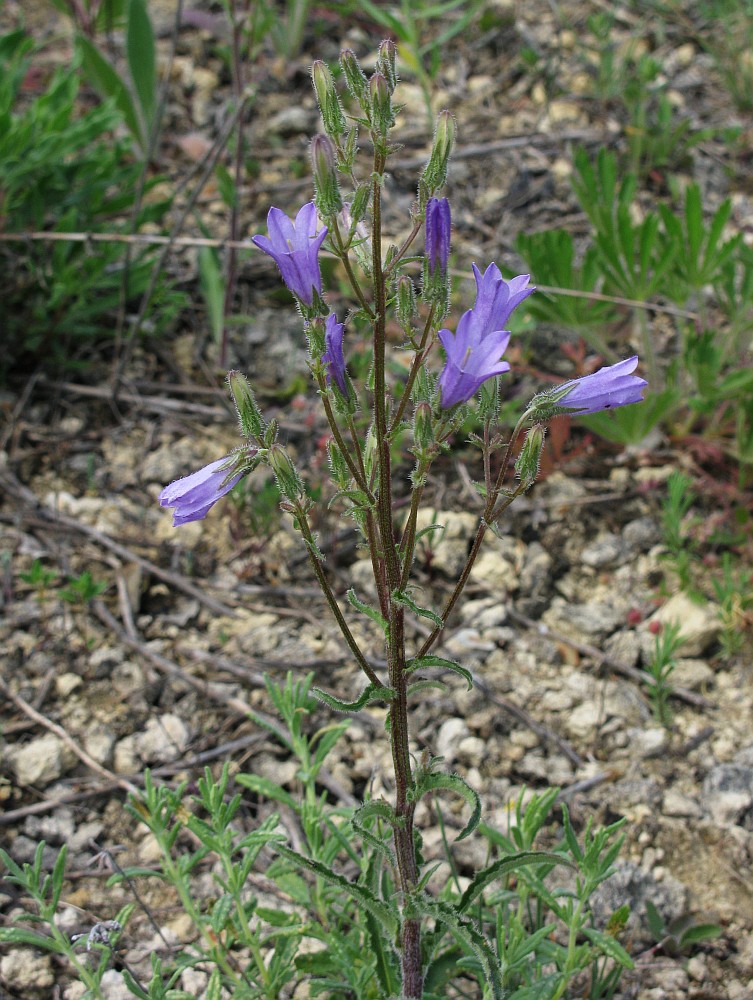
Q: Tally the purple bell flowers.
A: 7